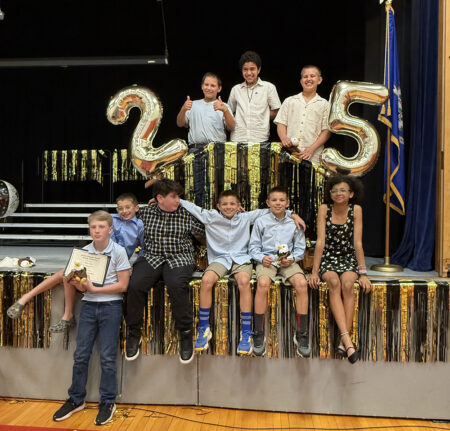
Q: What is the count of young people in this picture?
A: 9